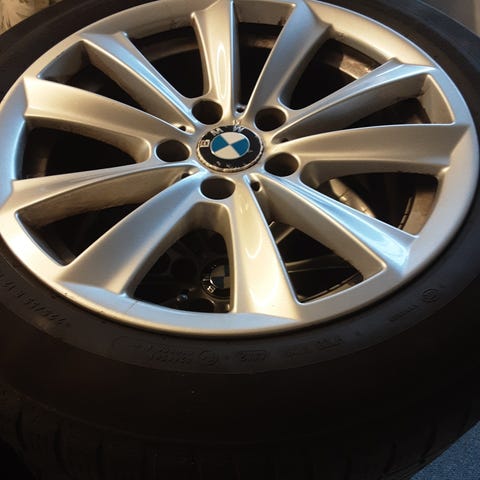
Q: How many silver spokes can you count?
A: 10